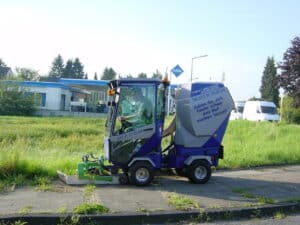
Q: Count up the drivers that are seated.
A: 1